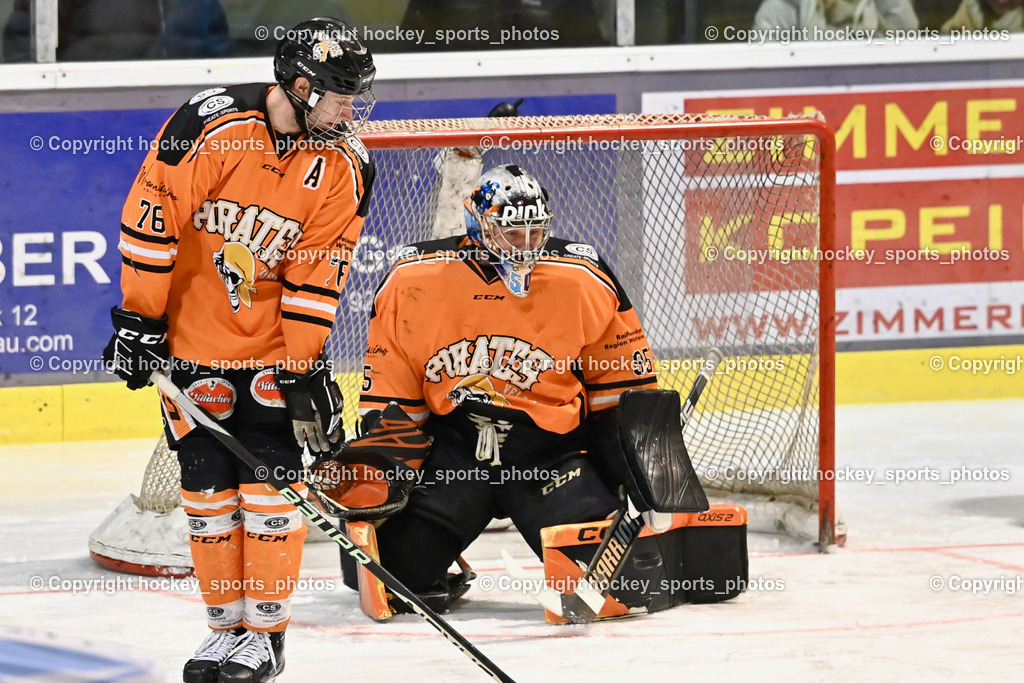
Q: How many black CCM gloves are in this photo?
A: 2